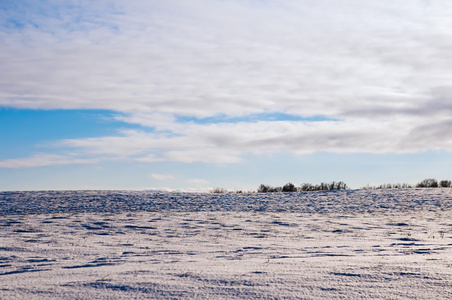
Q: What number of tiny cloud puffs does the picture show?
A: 2